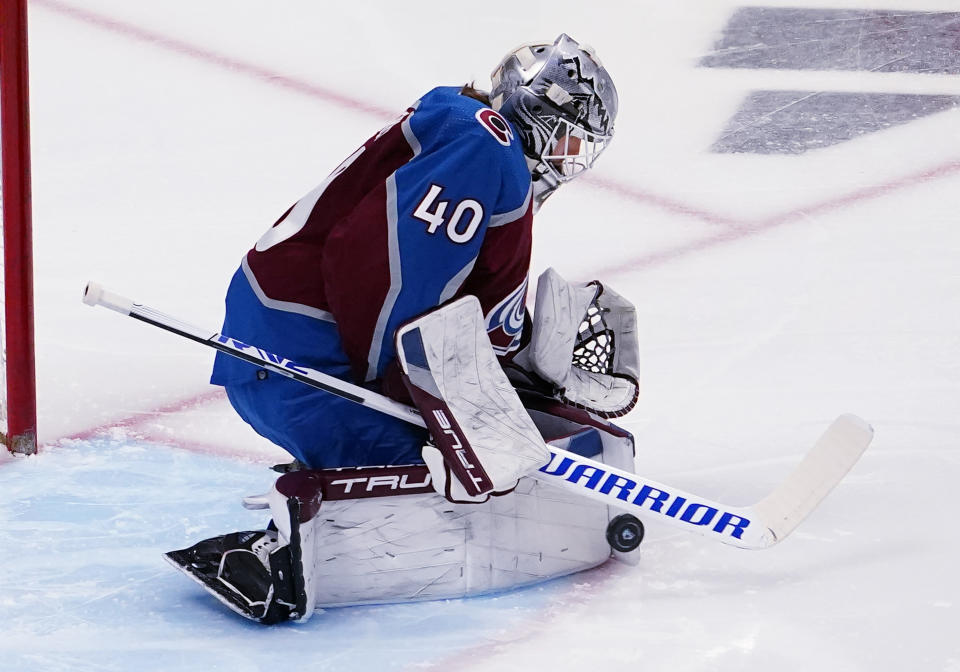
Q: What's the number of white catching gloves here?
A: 1